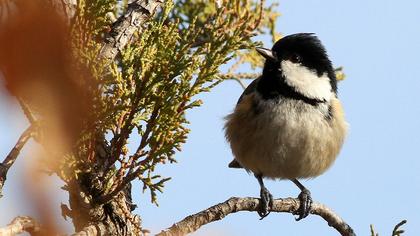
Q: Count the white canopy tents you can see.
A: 0